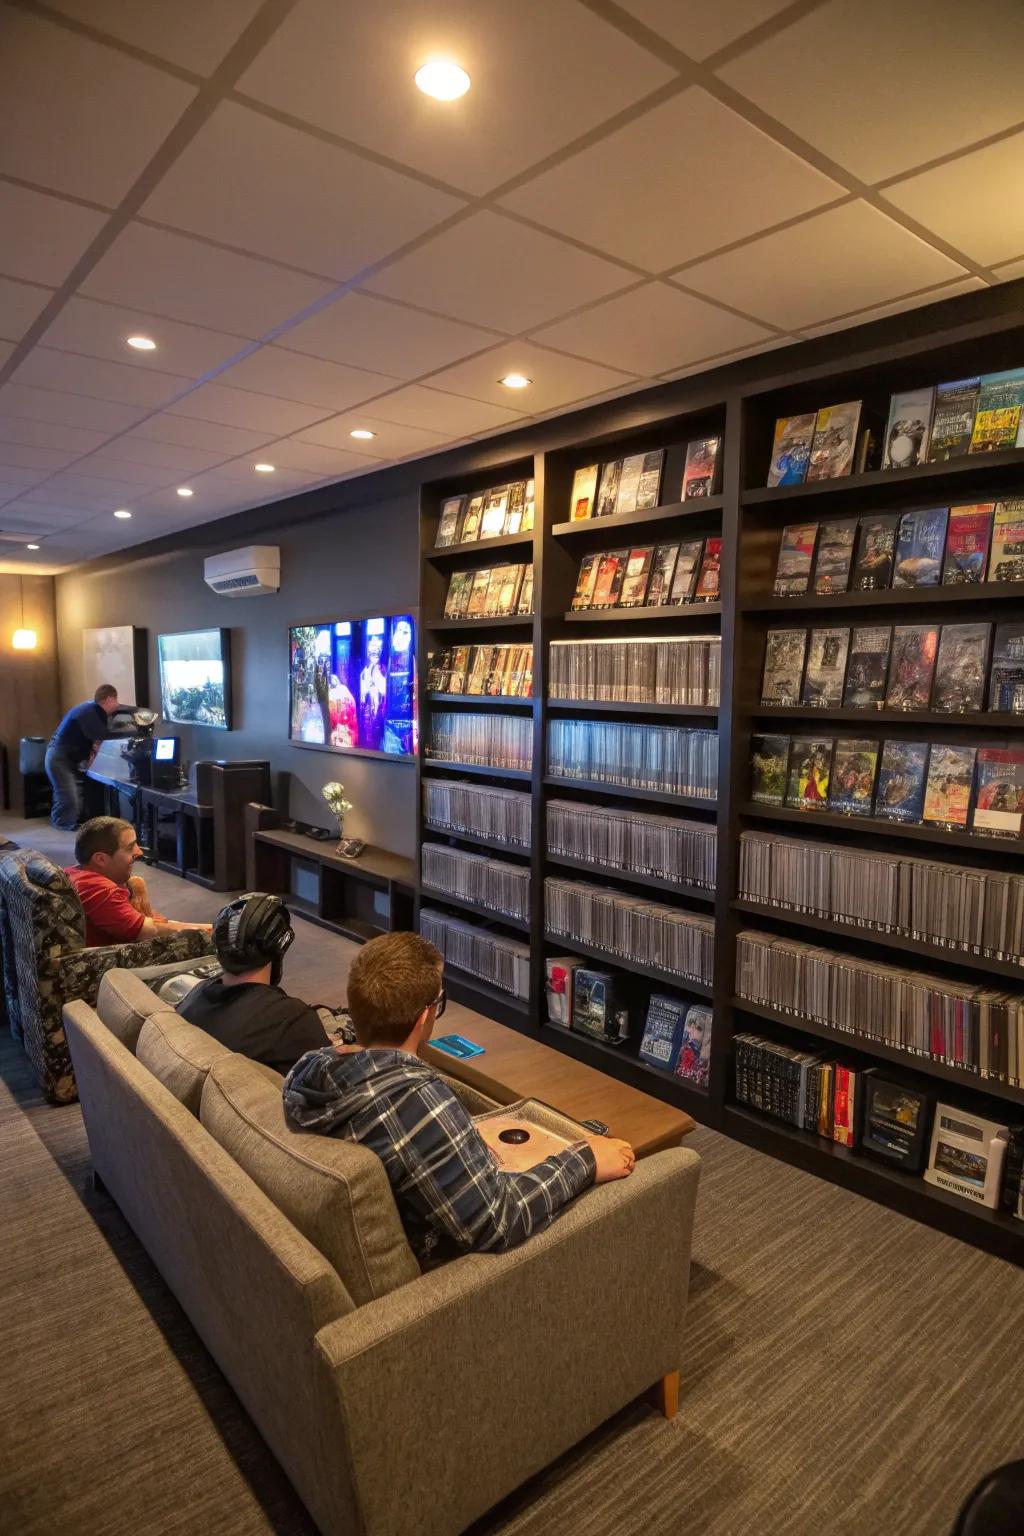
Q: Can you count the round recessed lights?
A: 8